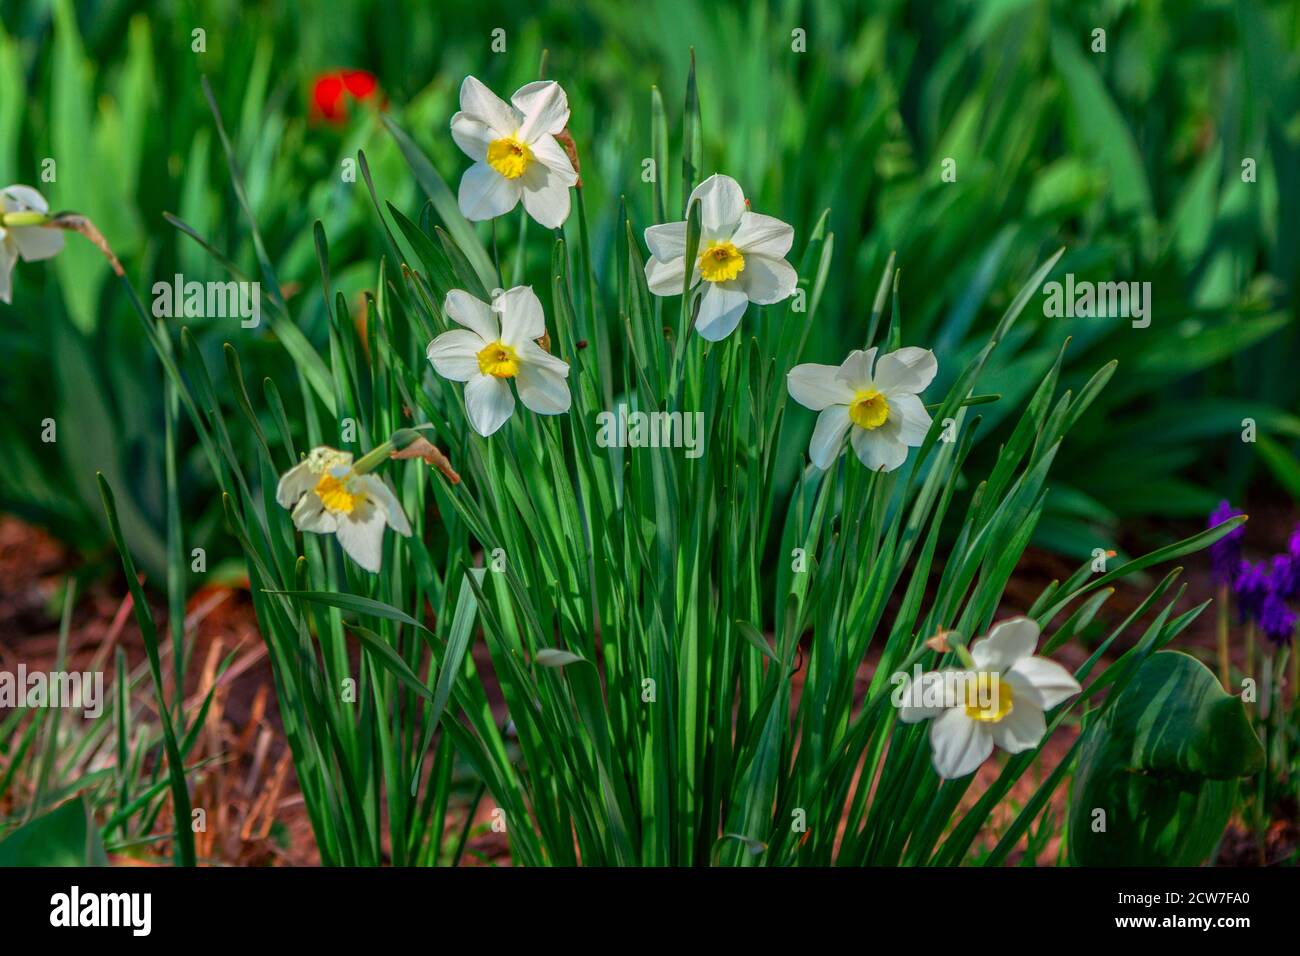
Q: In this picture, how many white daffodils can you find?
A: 7